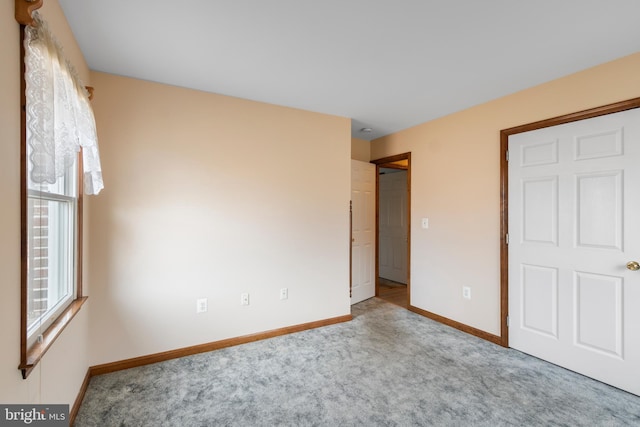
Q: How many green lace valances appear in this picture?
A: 0